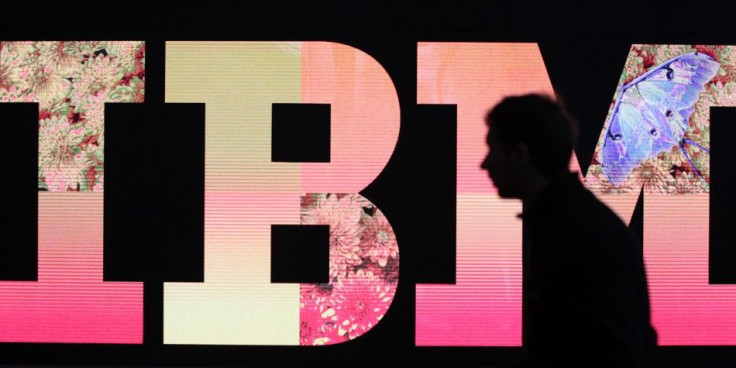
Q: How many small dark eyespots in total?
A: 4